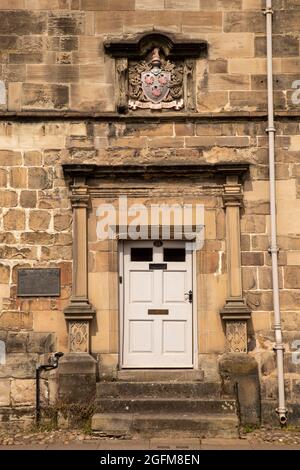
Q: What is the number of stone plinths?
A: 2